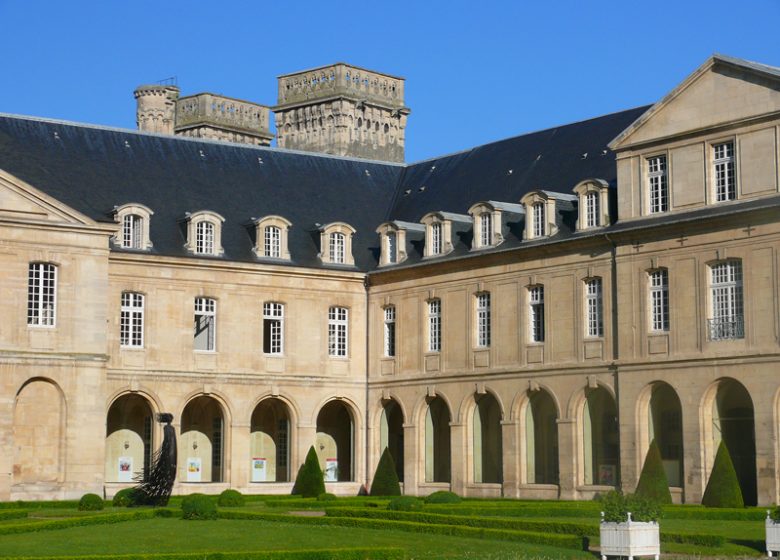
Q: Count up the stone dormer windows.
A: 9